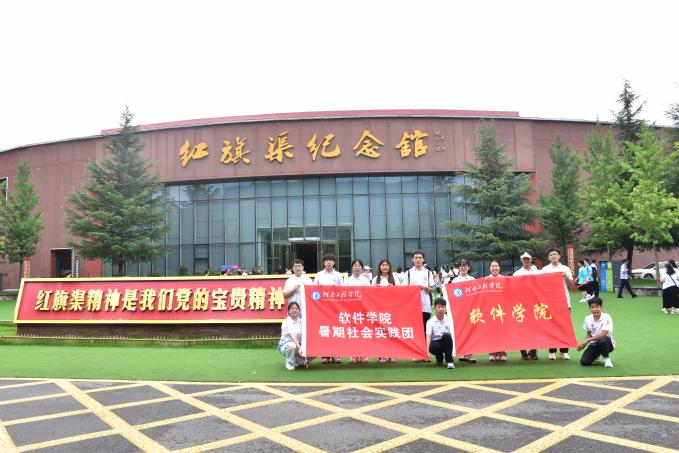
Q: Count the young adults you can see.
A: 12